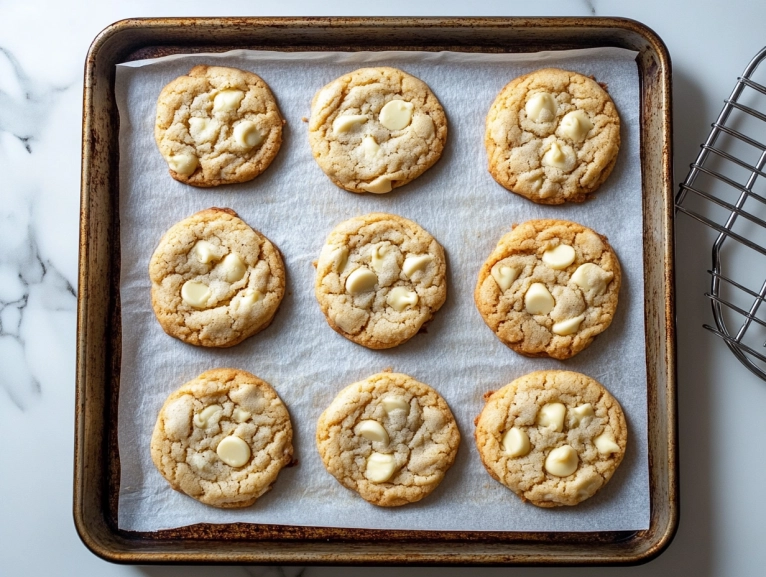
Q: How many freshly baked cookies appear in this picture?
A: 9